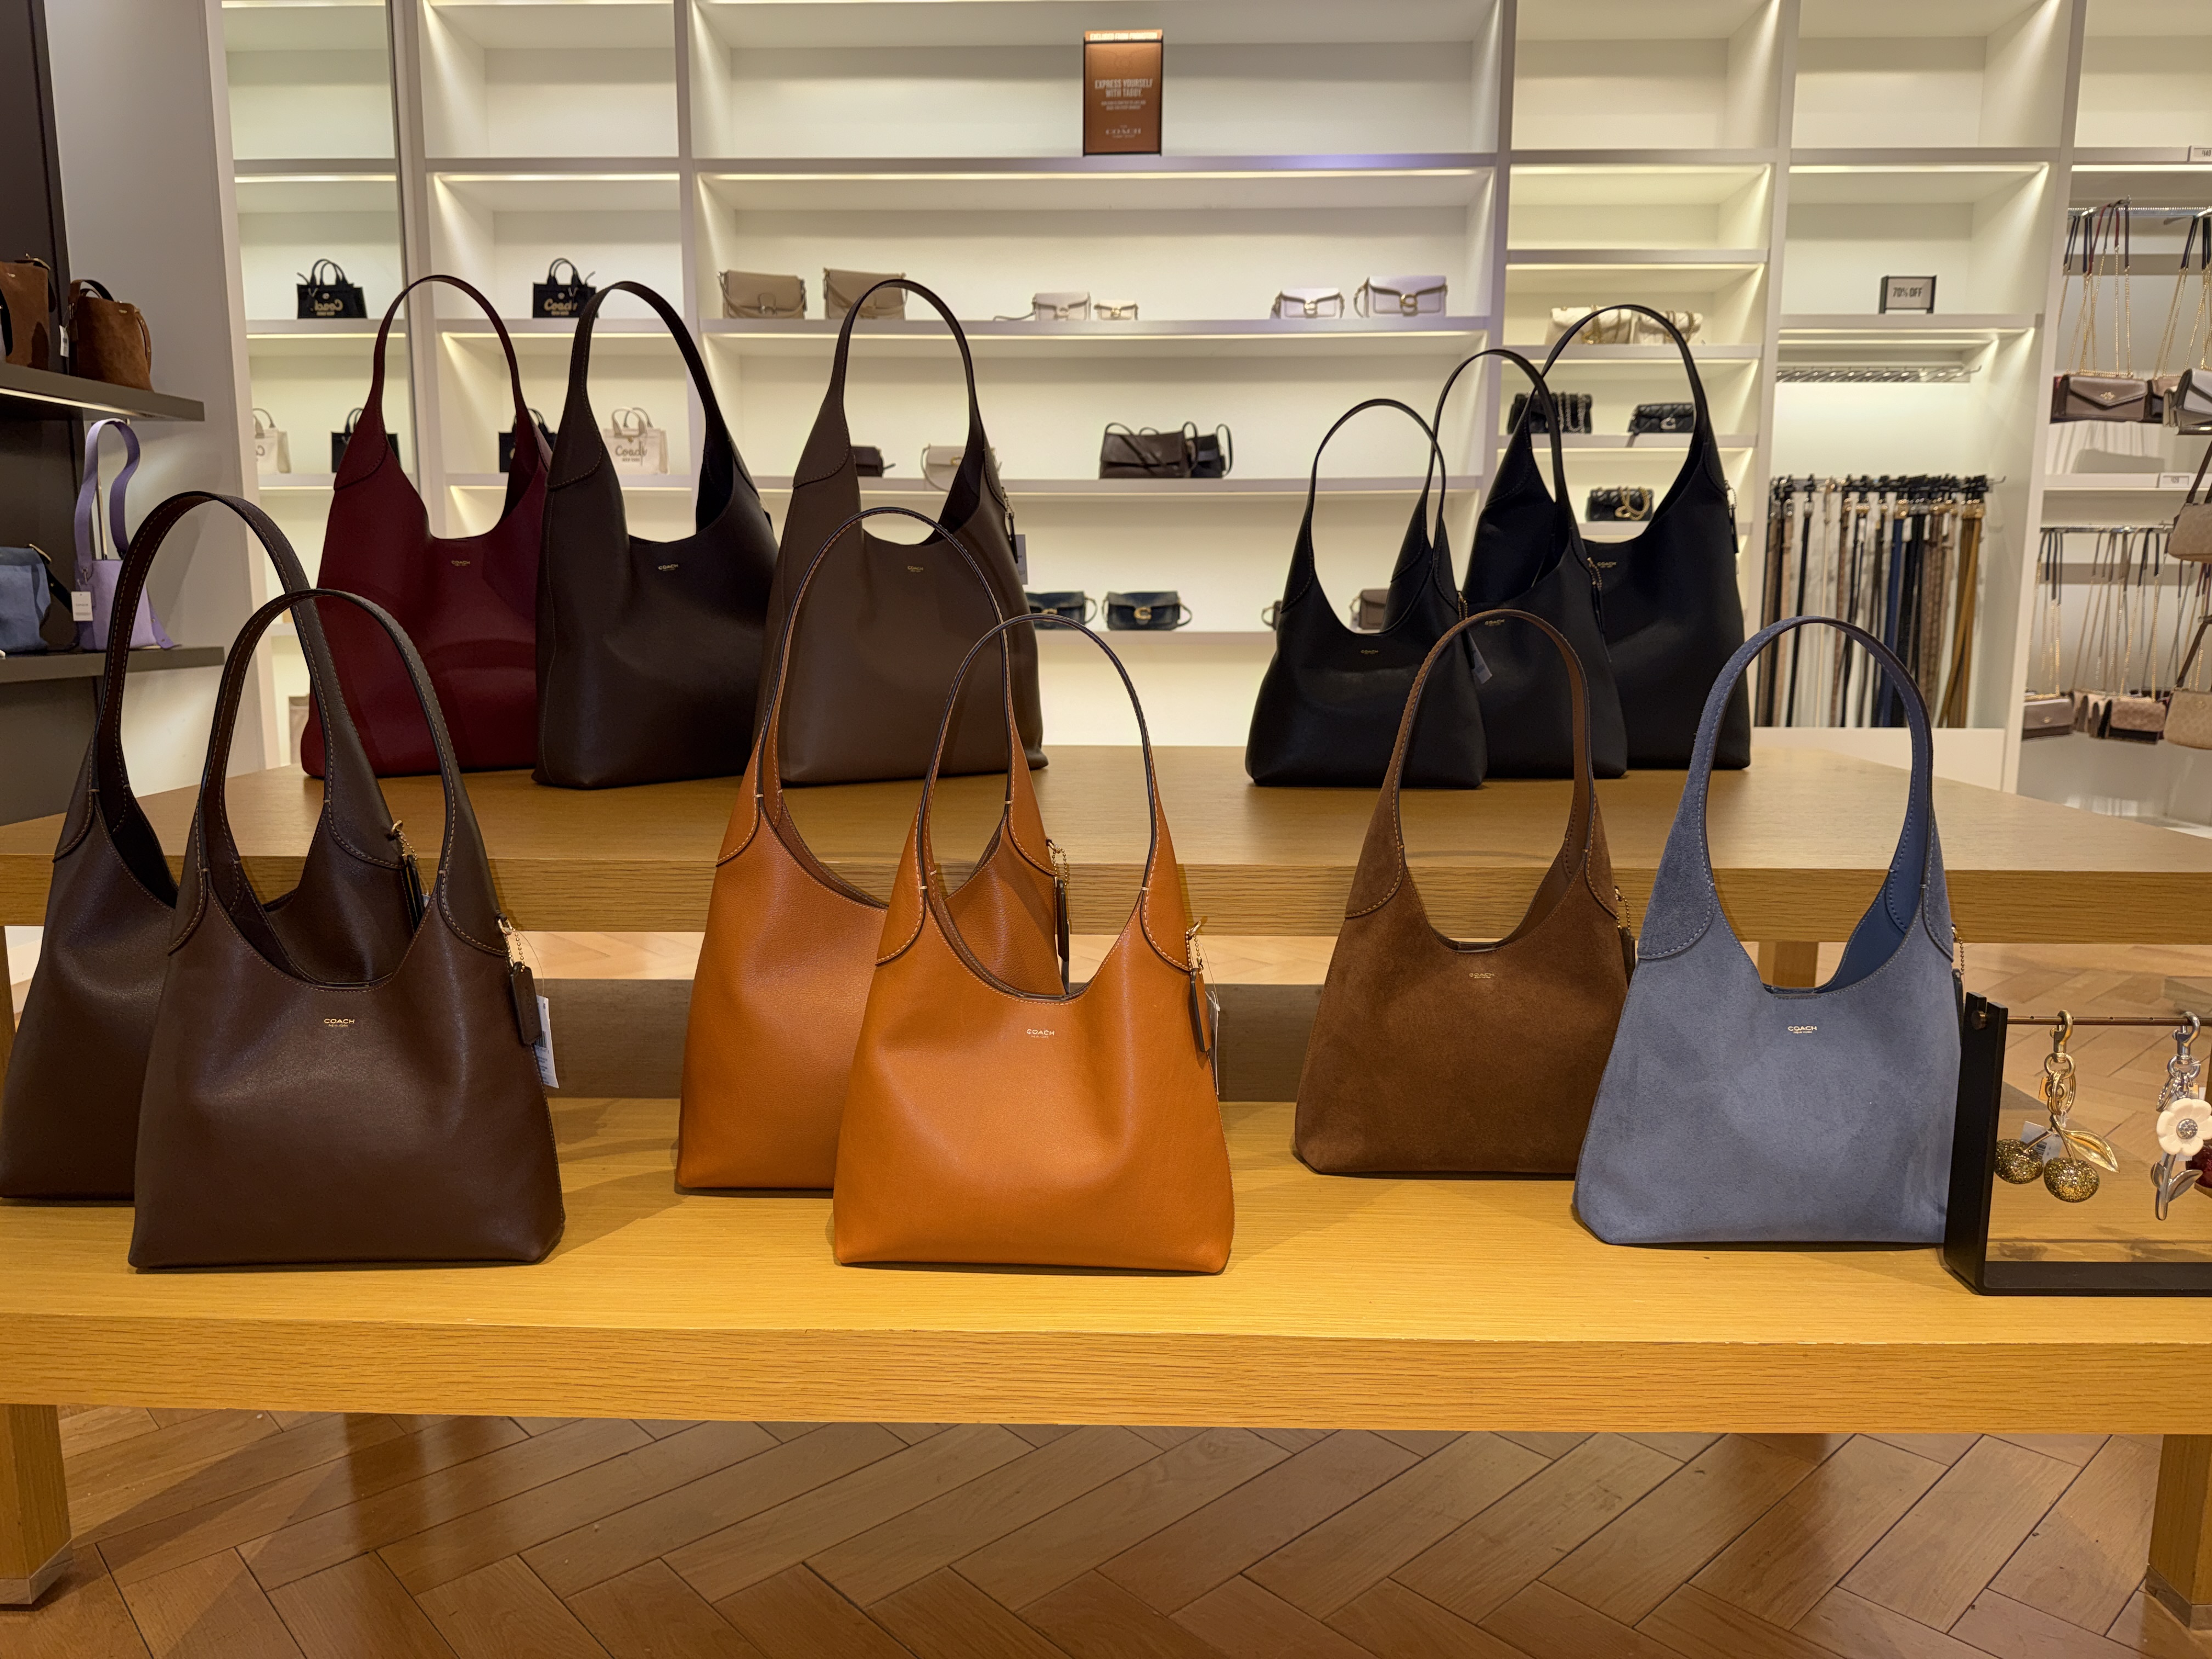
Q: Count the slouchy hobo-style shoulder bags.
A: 12